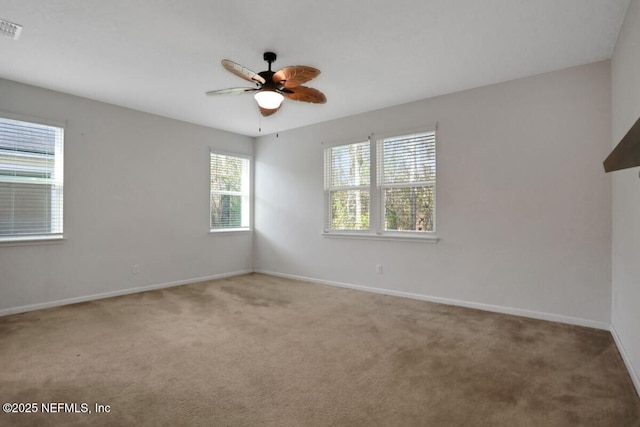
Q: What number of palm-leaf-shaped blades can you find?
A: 5